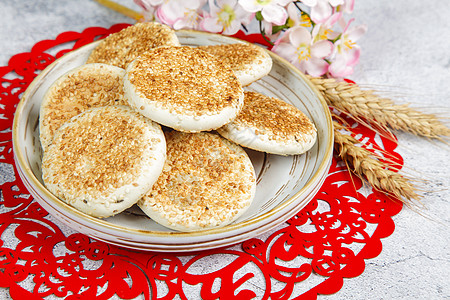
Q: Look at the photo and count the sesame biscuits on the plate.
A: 7